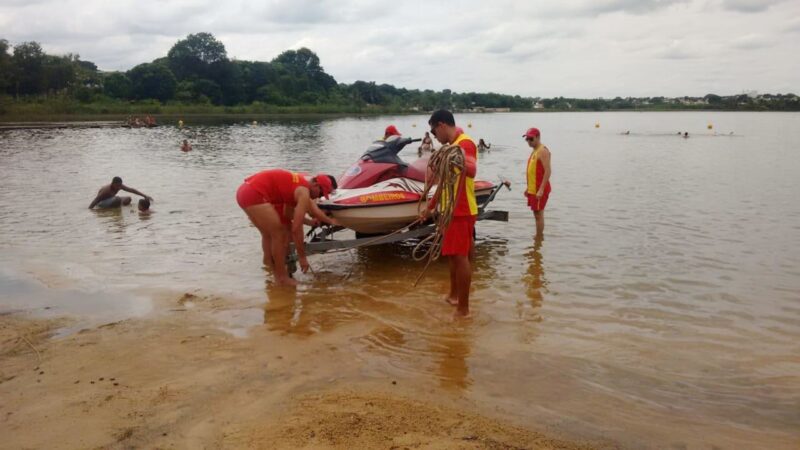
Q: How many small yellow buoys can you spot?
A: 6